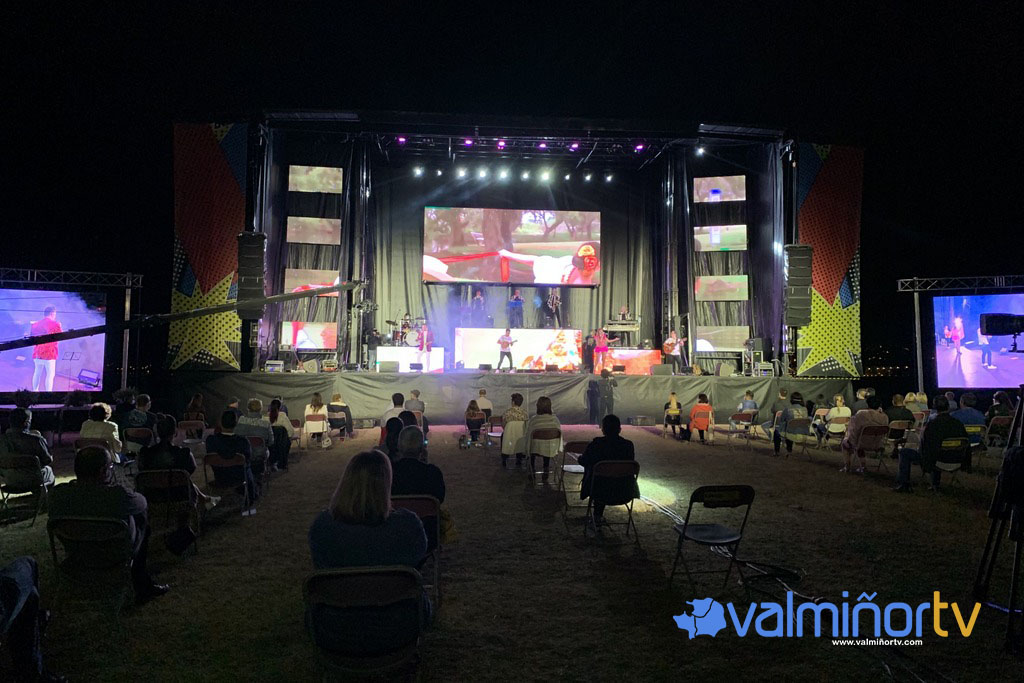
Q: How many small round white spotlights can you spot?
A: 11